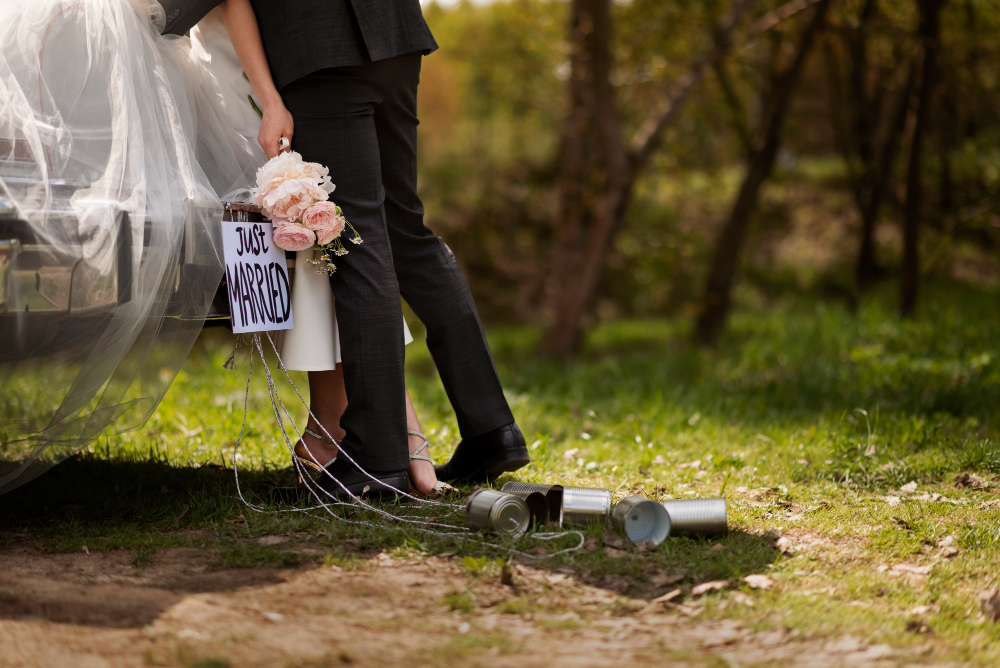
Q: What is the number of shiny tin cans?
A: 6